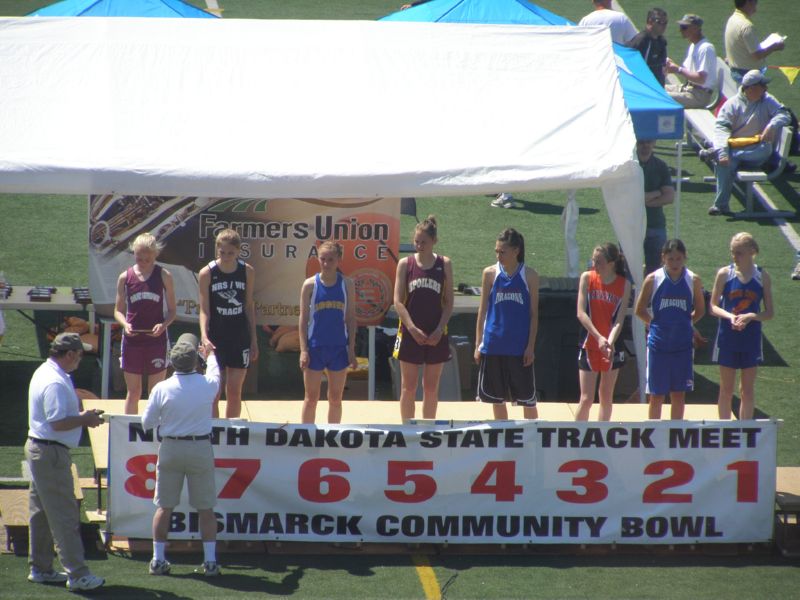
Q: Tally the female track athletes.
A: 8